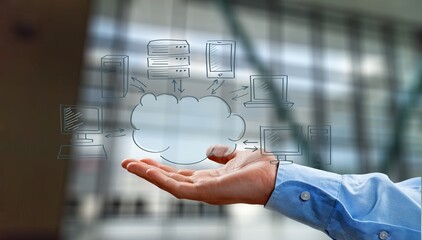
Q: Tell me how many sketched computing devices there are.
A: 6